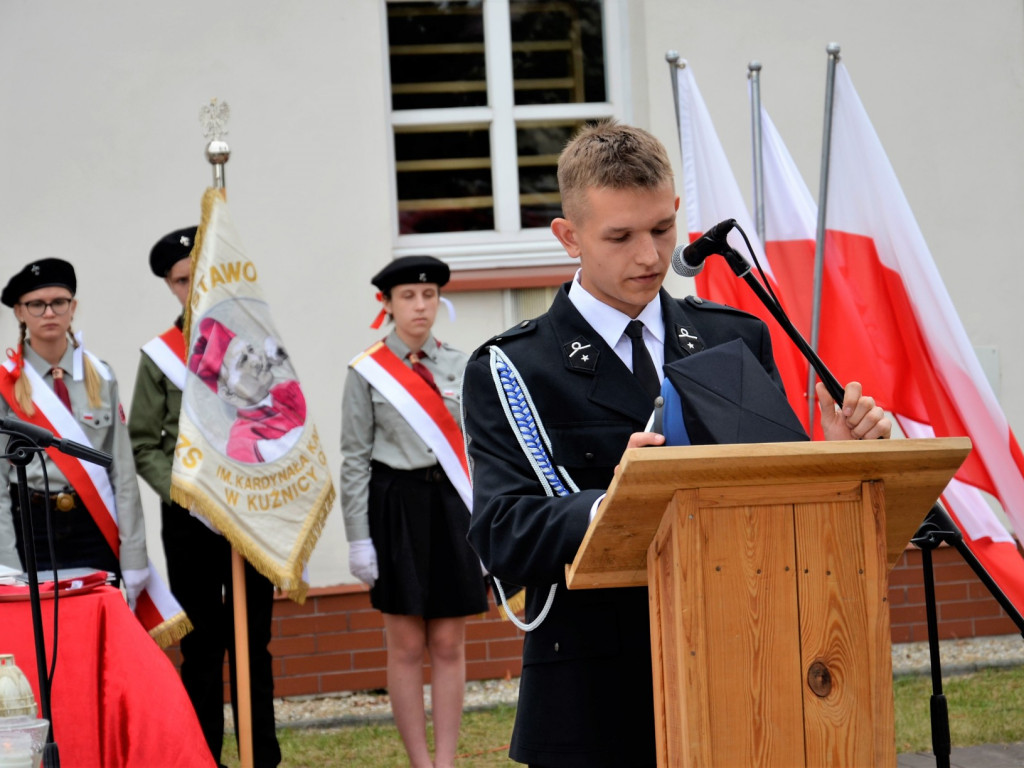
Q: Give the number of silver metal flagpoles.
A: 3